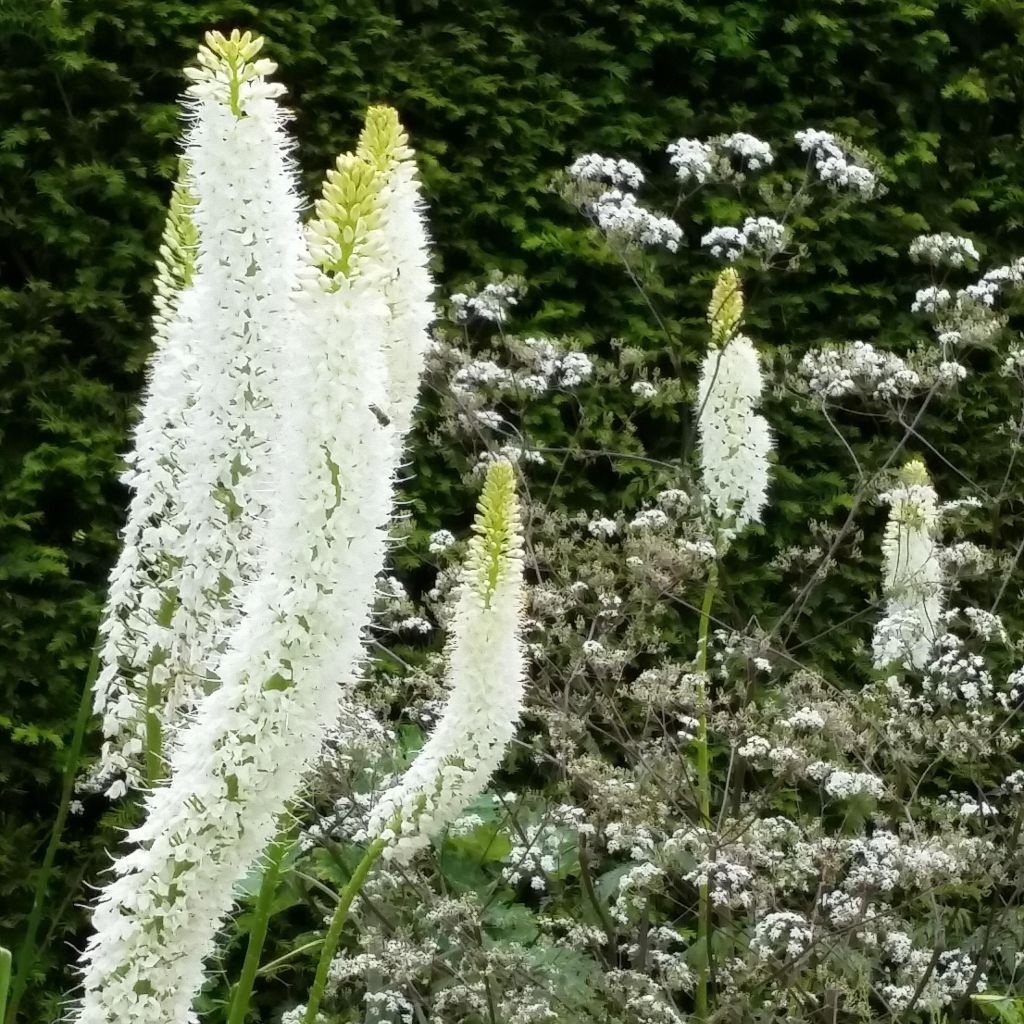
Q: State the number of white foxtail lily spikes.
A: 7